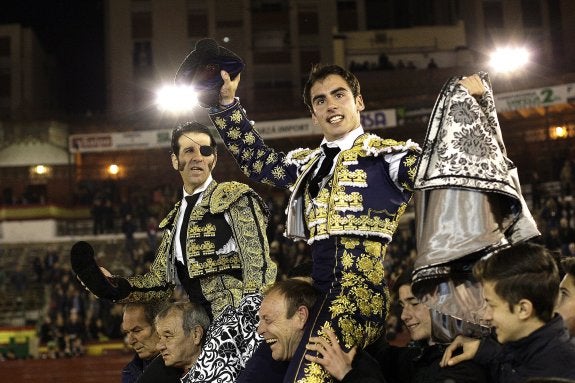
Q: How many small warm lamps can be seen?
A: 3